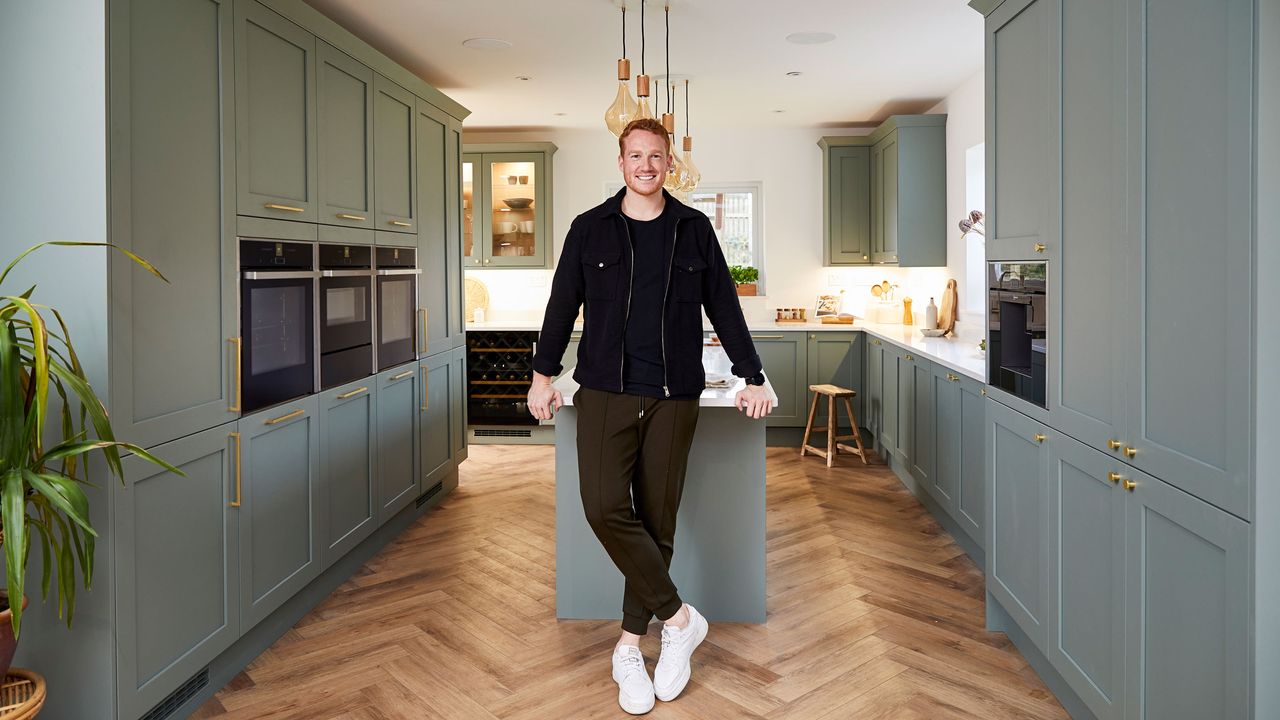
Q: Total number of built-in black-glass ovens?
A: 3